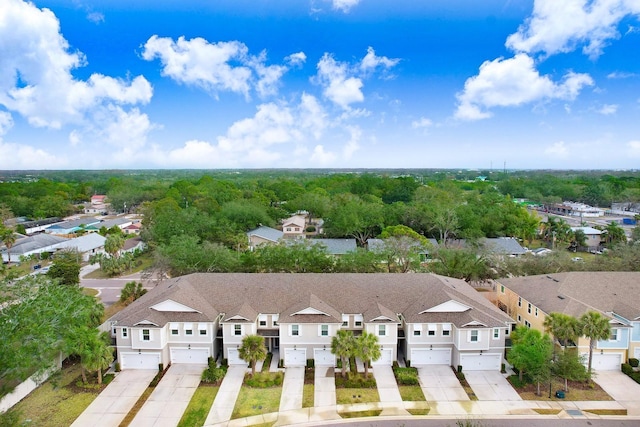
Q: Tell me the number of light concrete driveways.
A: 9